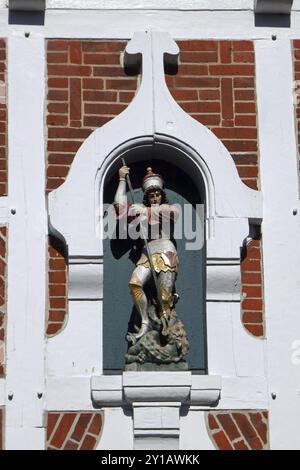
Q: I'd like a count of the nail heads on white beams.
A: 7